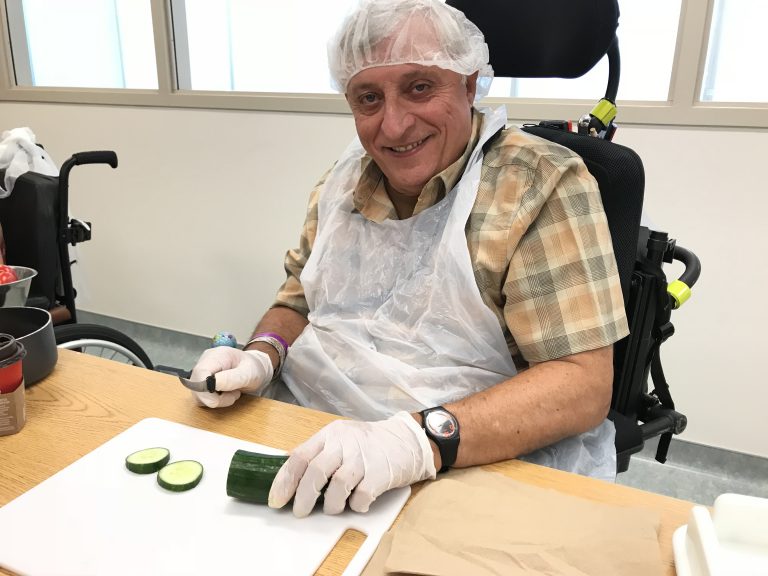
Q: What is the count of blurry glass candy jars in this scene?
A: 0